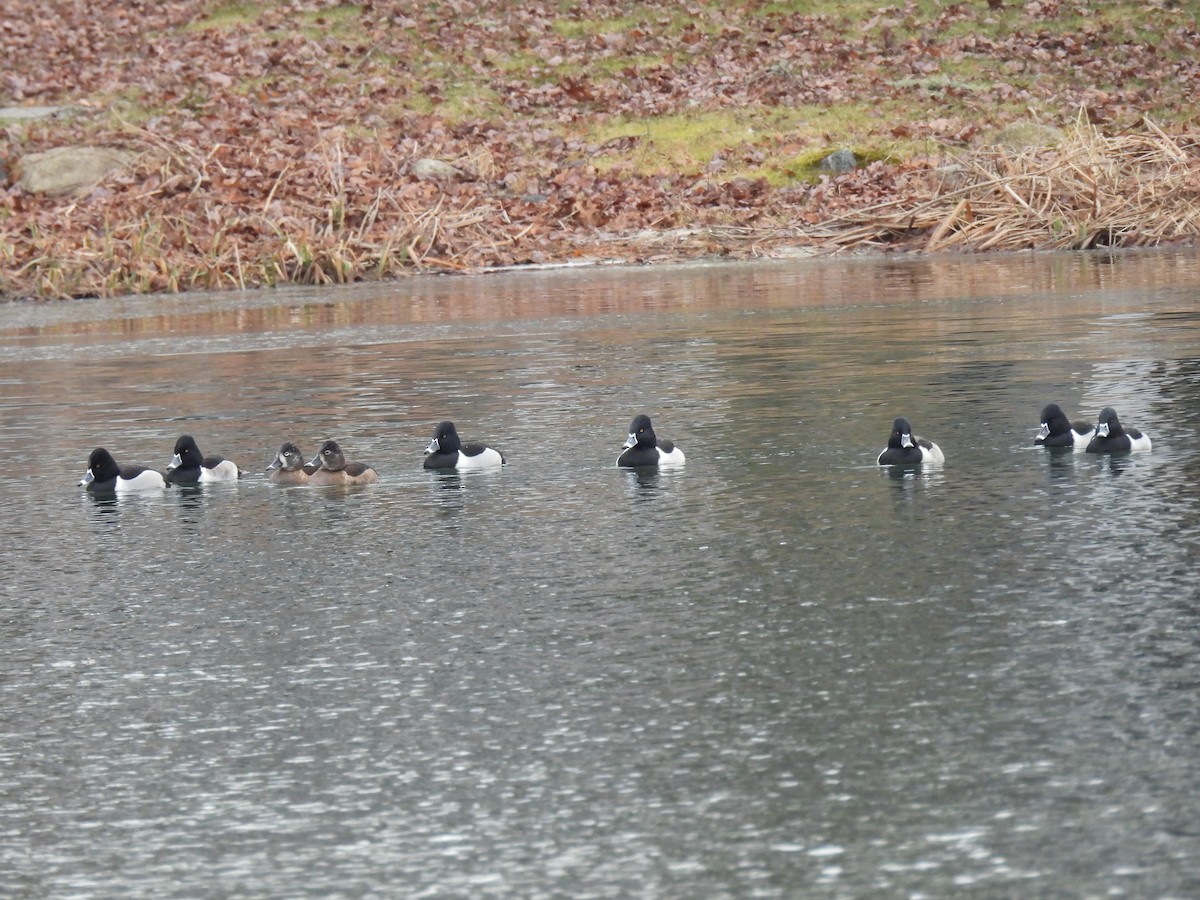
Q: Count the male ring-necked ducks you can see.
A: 7